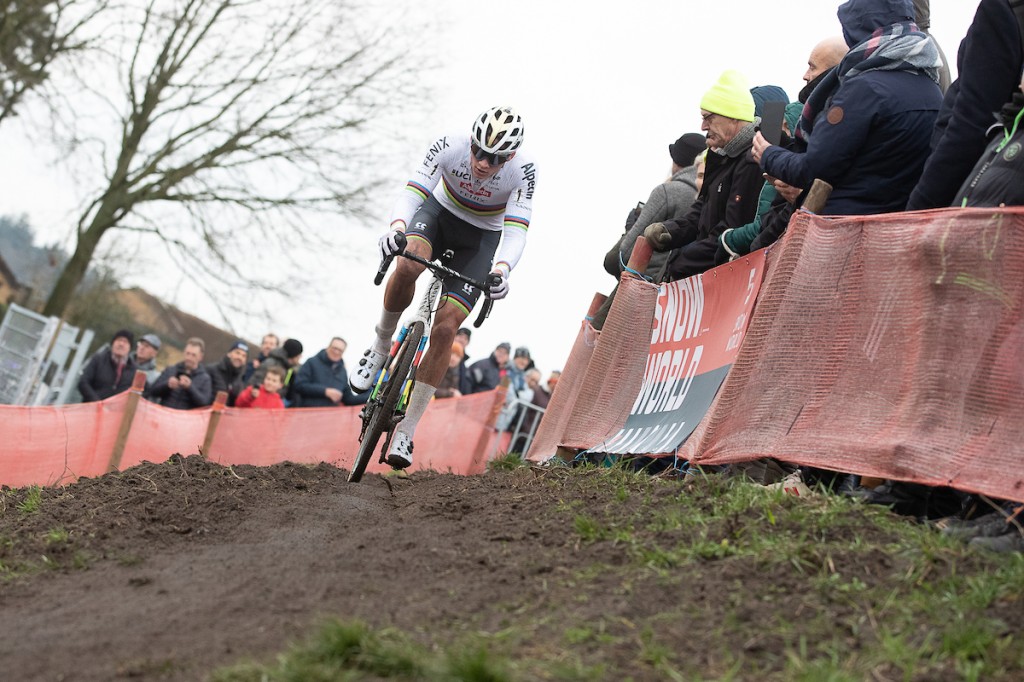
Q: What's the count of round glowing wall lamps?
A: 0